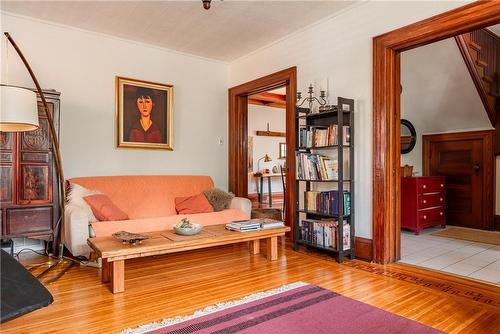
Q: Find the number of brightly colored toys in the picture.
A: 0